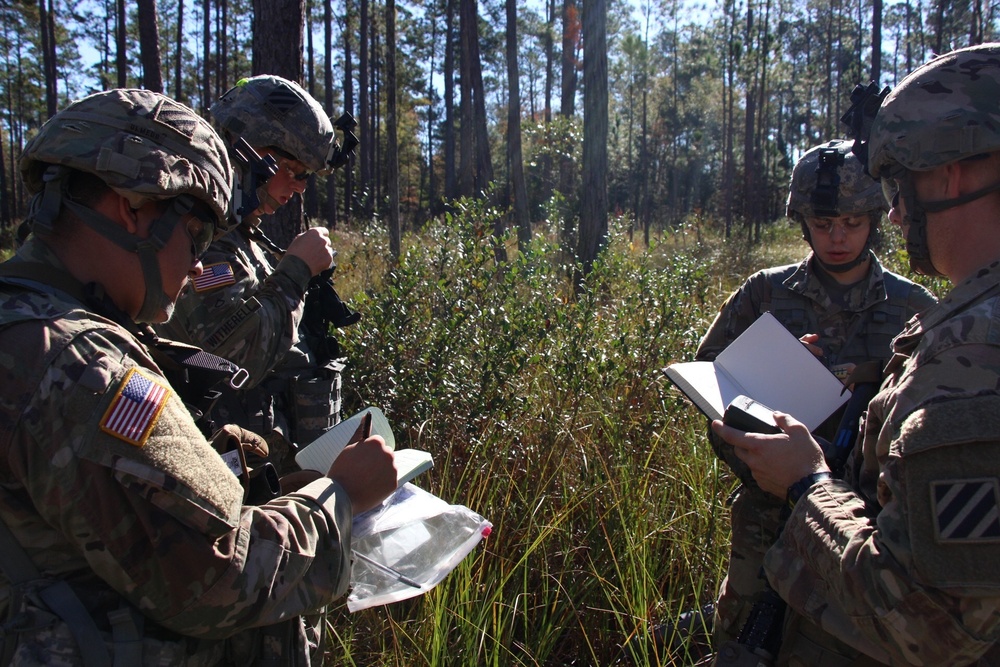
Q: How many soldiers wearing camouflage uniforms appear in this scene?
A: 4